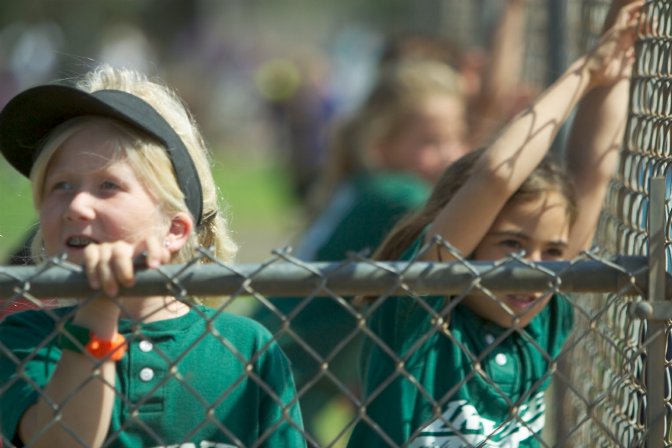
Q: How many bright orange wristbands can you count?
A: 1